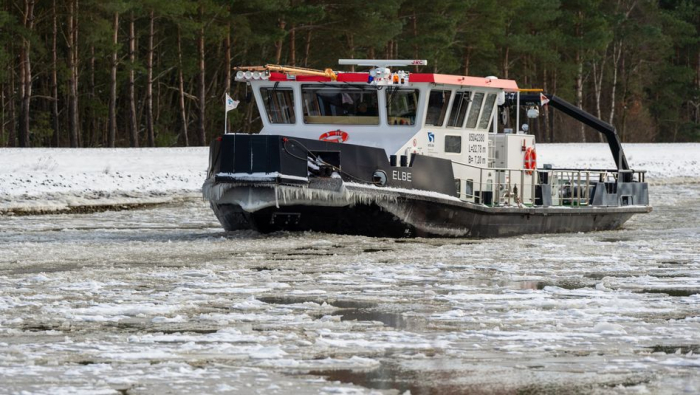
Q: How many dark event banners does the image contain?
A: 0